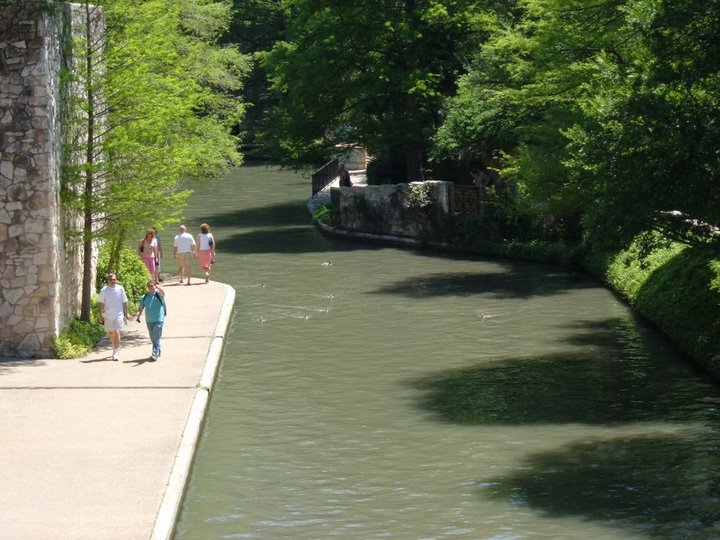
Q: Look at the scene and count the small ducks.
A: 7